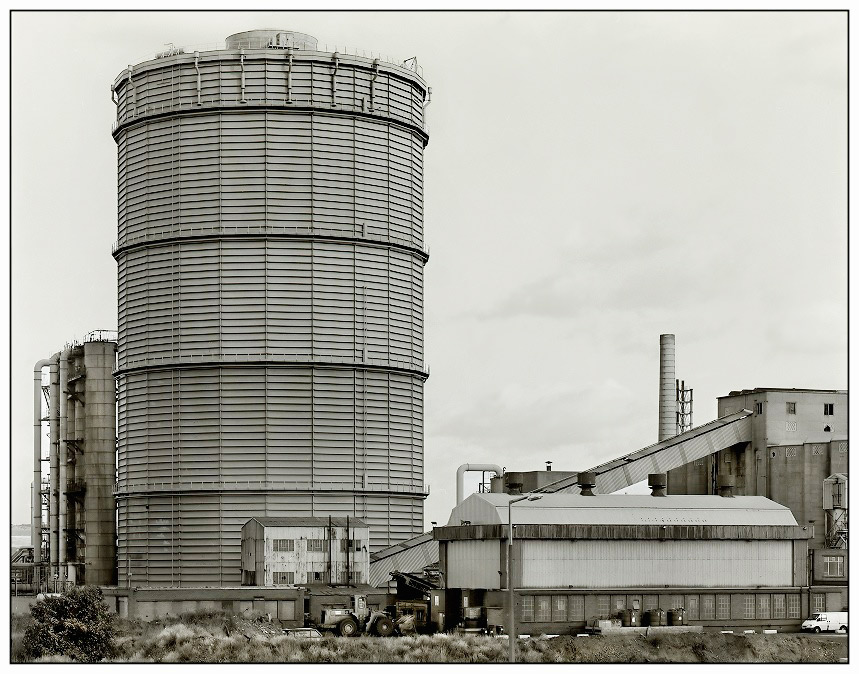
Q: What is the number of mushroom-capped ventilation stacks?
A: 4